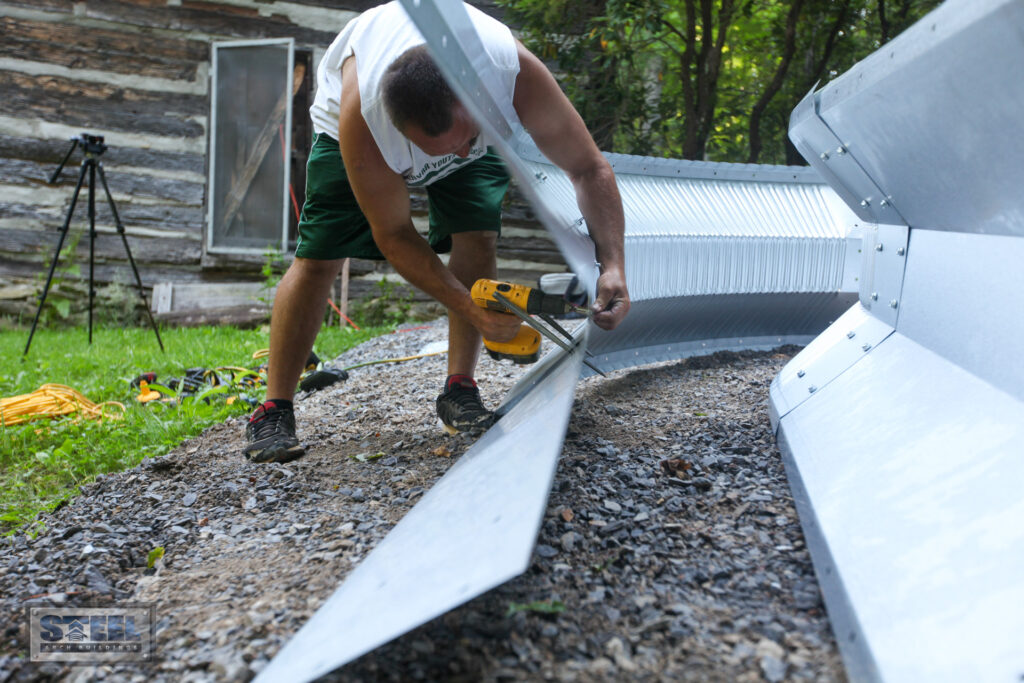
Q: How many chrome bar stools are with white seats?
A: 0